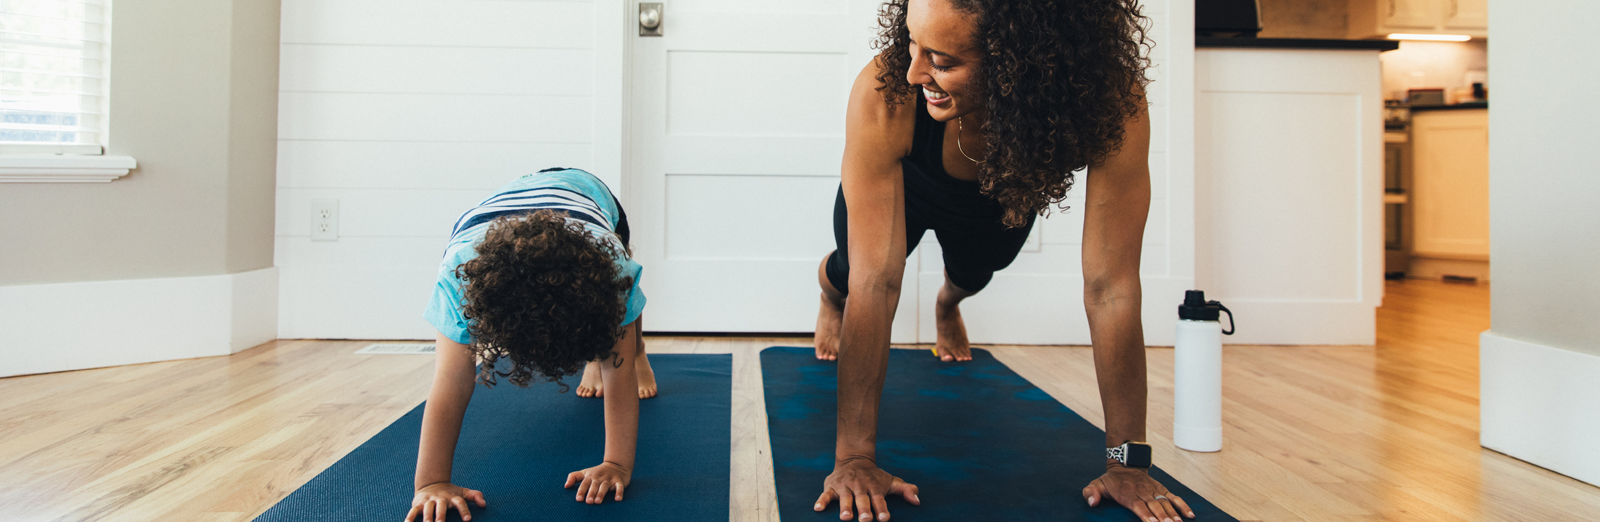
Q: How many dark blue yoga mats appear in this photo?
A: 2